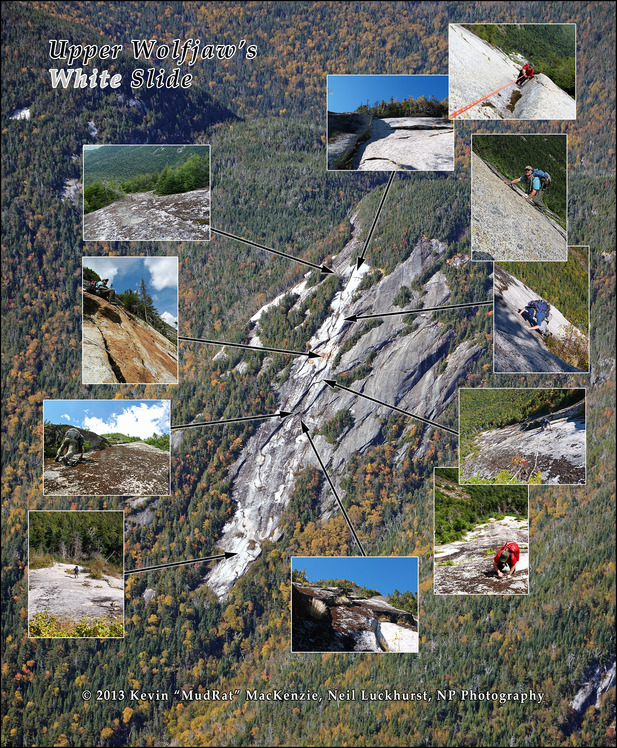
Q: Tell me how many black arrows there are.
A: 8